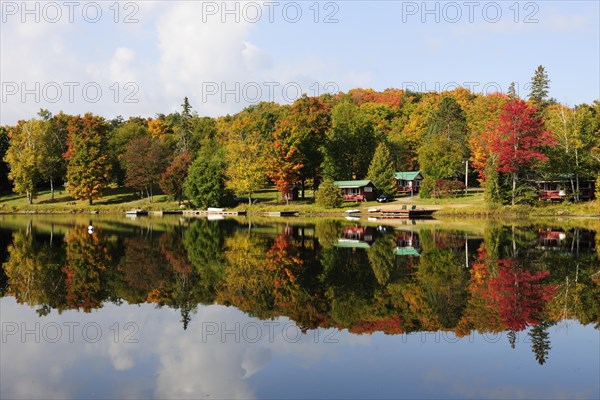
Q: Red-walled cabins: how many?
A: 3